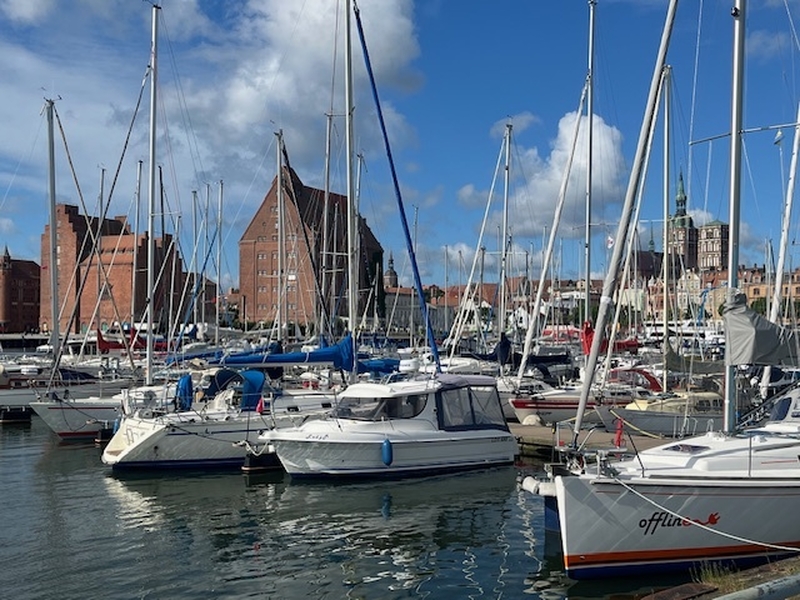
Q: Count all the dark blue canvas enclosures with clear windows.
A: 1